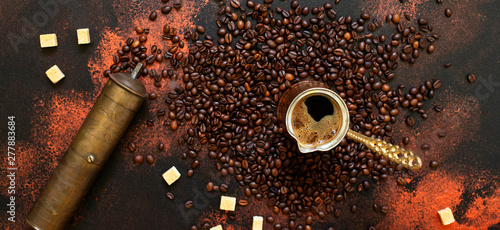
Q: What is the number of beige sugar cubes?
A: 8